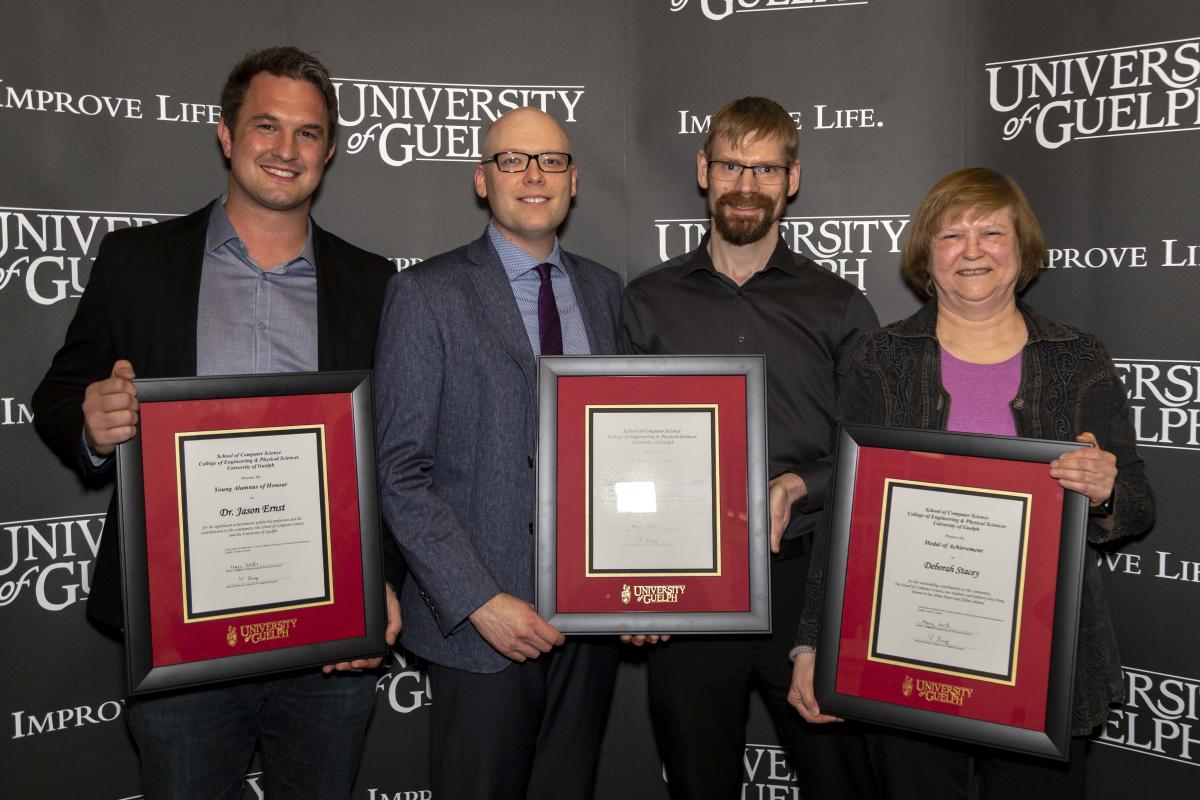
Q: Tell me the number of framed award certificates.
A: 3